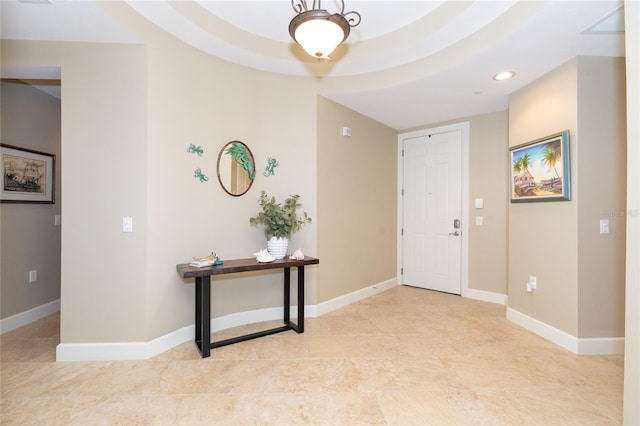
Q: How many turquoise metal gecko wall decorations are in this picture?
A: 3